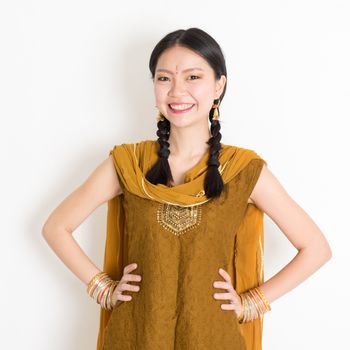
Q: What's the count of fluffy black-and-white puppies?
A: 0